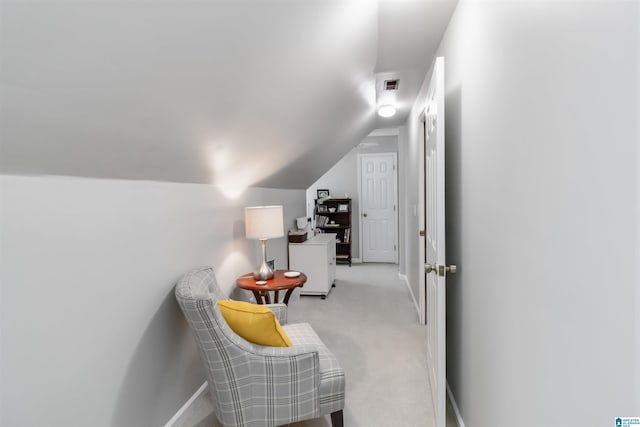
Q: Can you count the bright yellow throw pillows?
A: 1